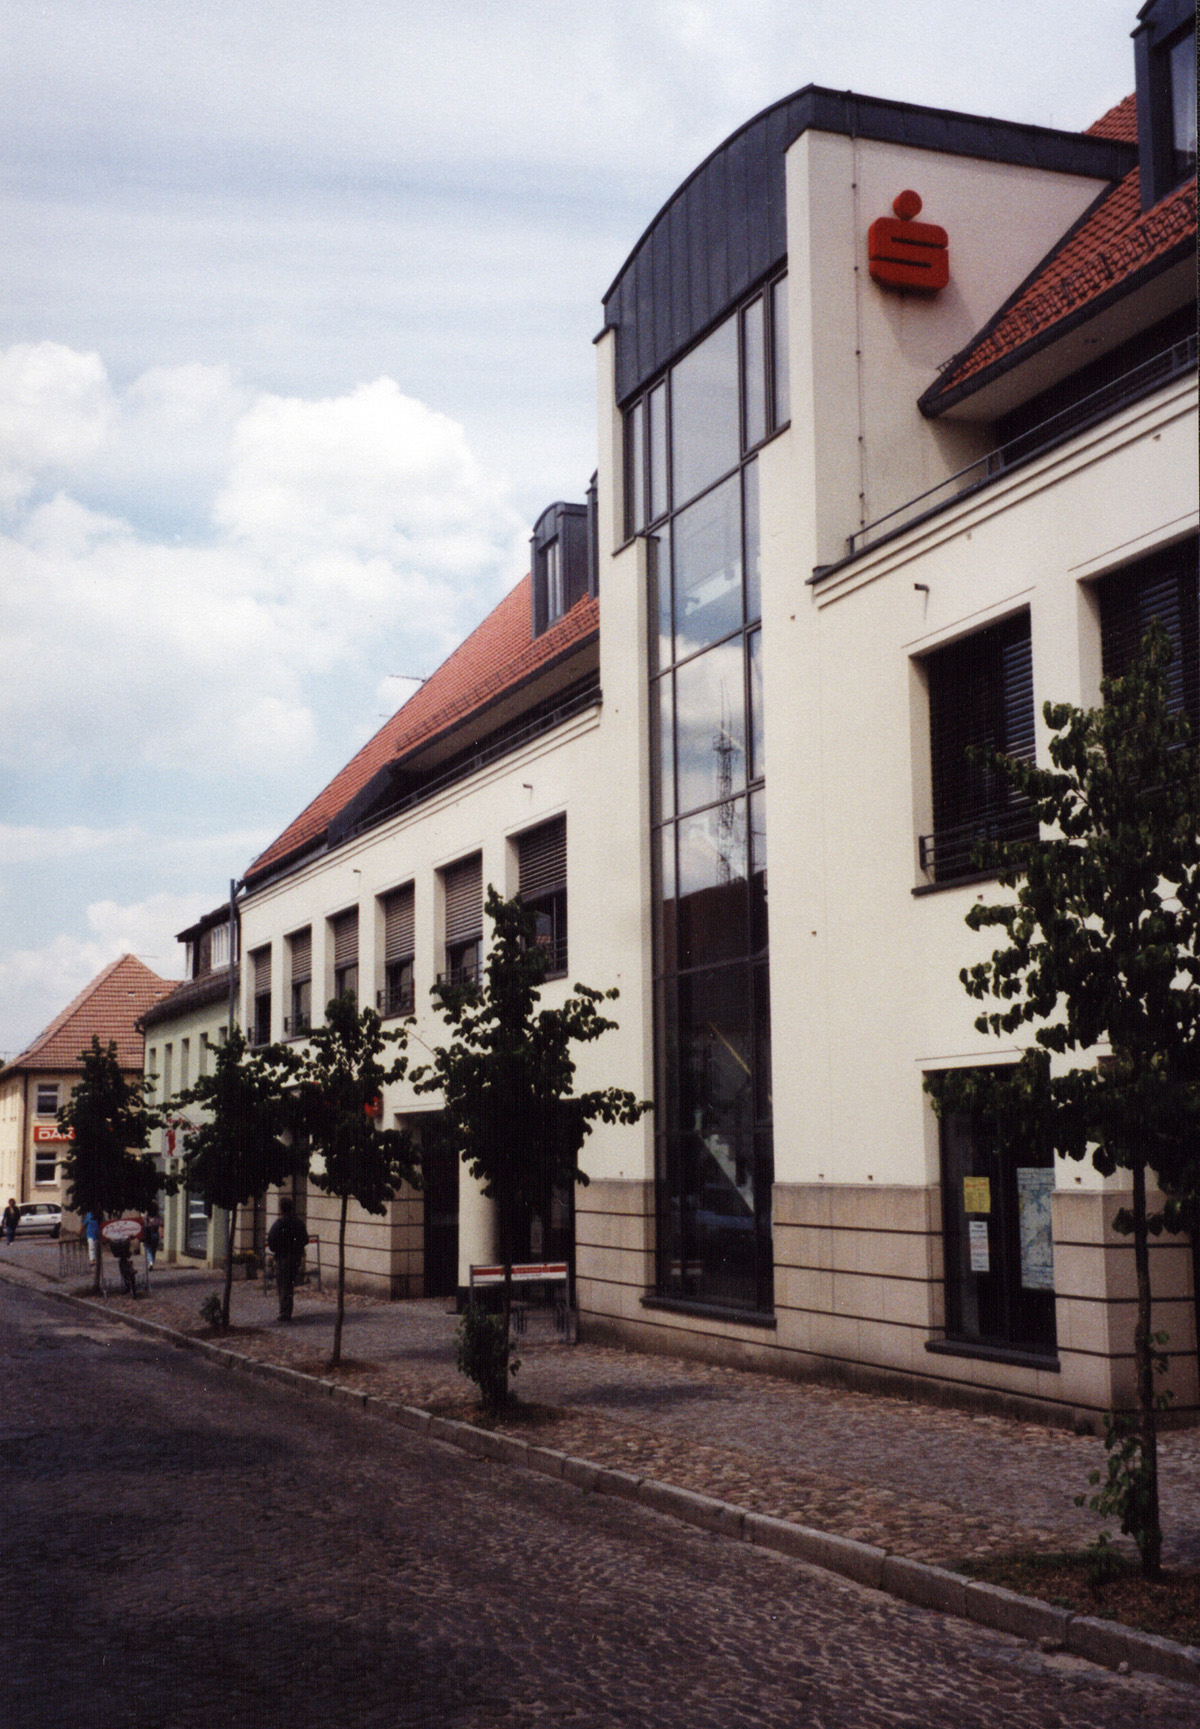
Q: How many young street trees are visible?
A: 5